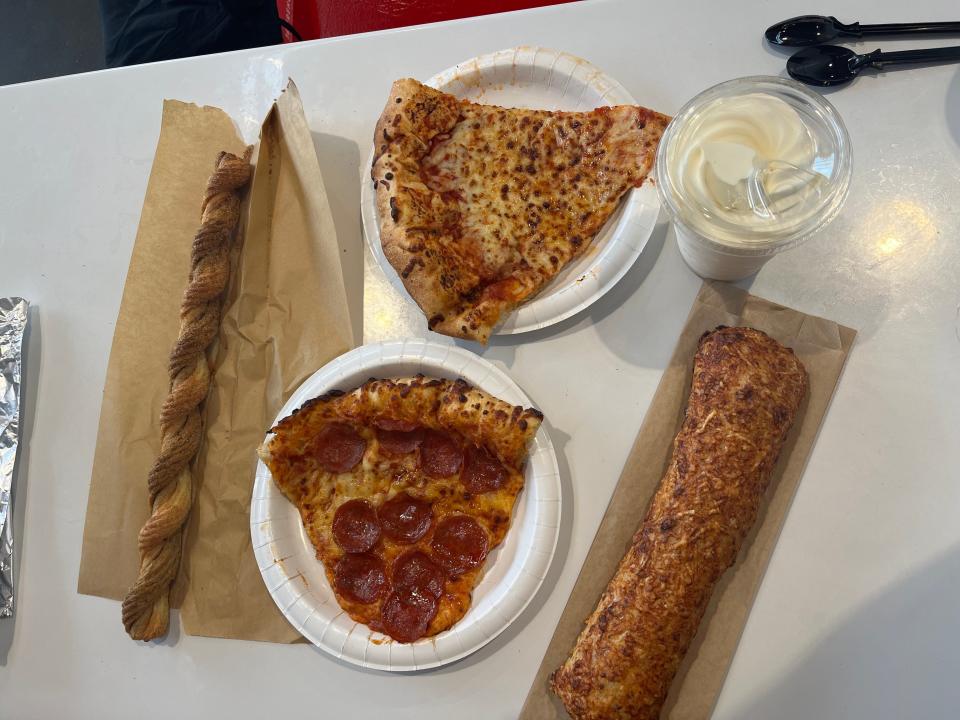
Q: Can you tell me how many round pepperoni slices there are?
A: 10